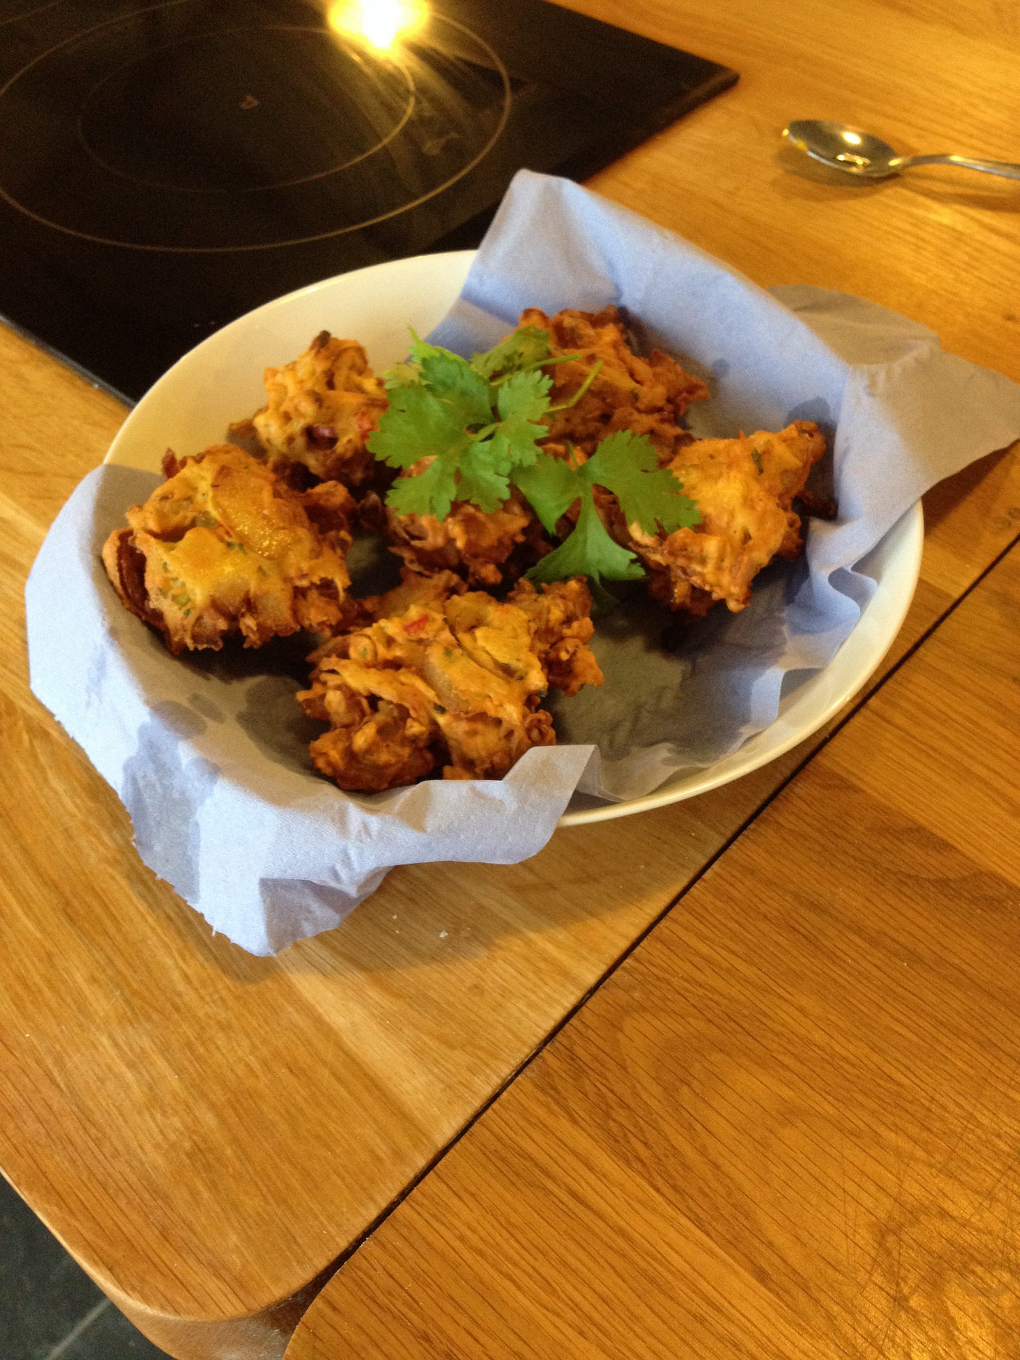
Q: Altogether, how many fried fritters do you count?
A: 6